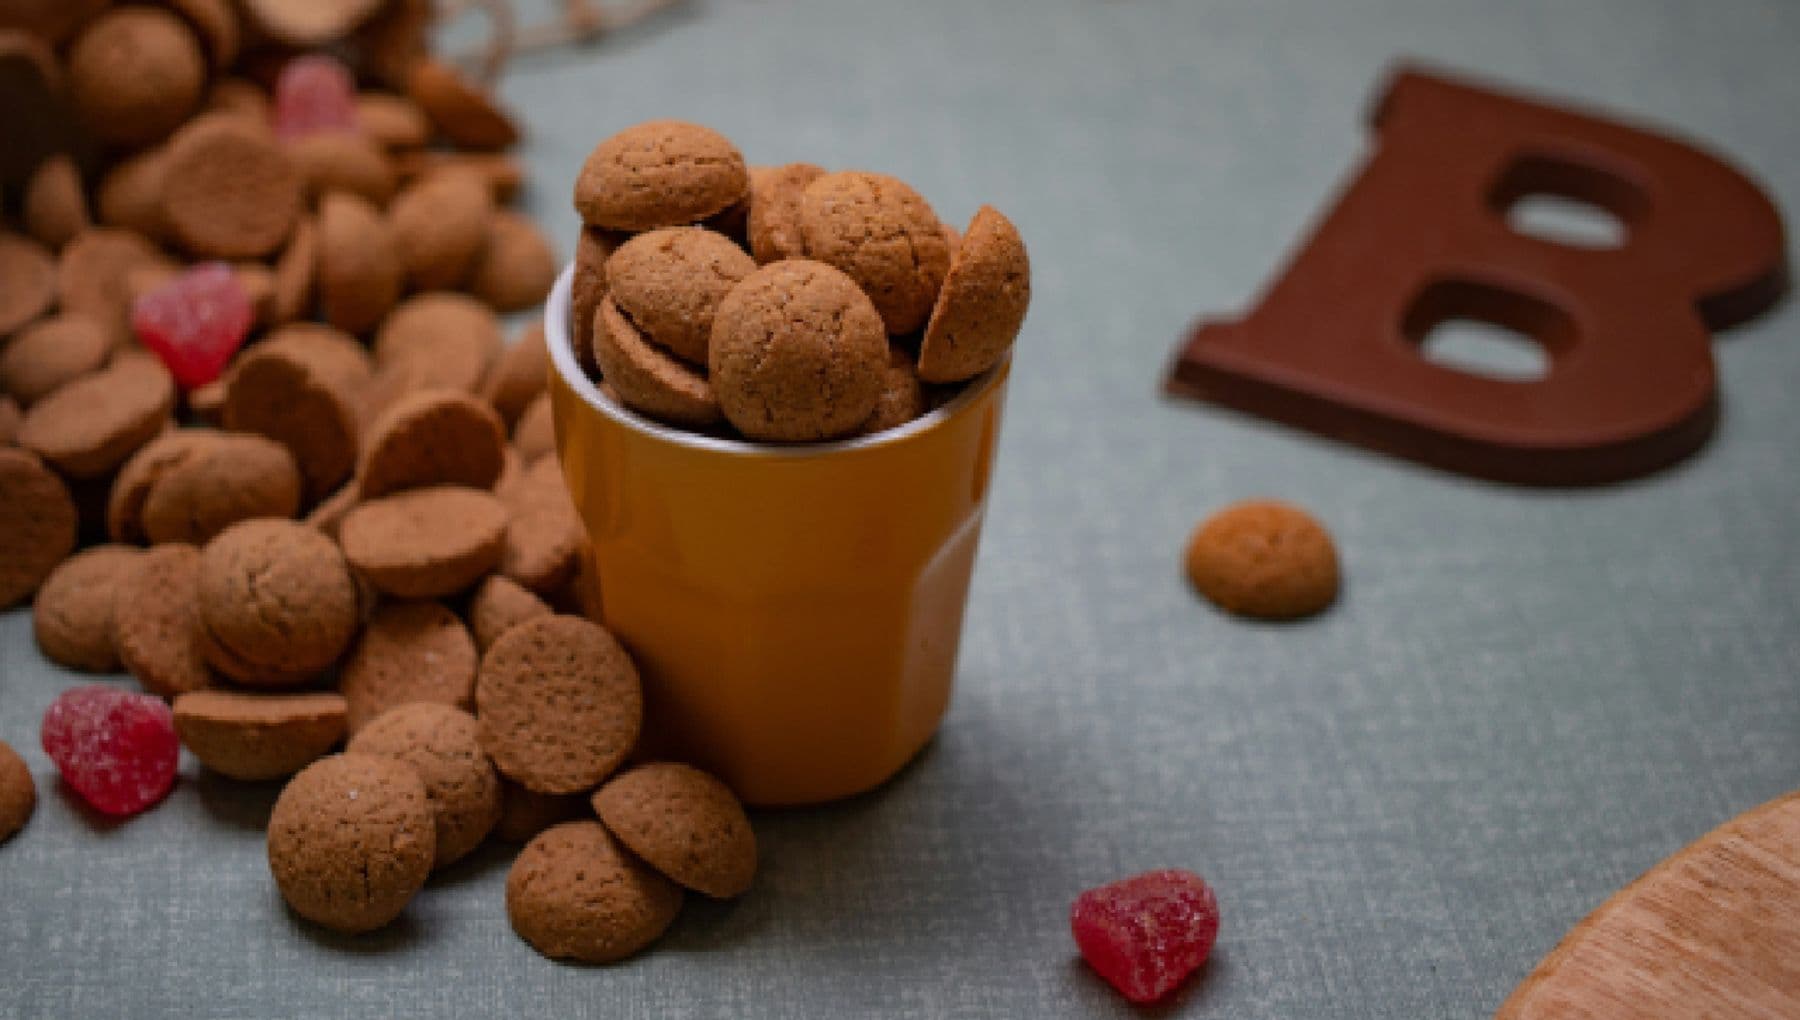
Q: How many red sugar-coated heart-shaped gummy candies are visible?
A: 4